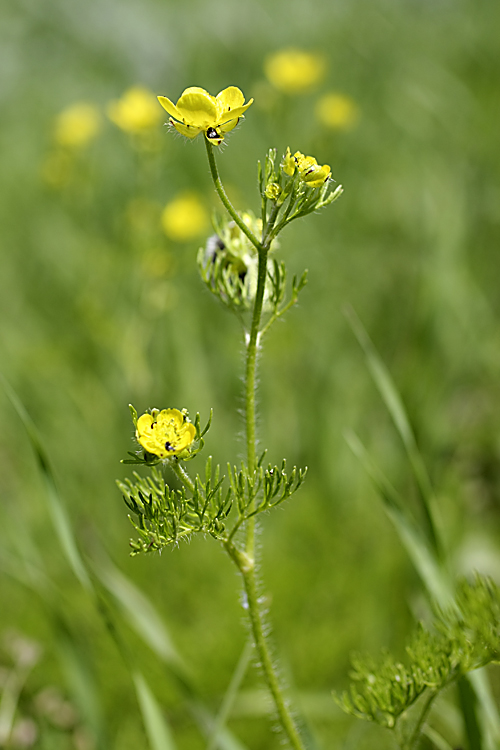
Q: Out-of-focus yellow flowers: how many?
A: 5